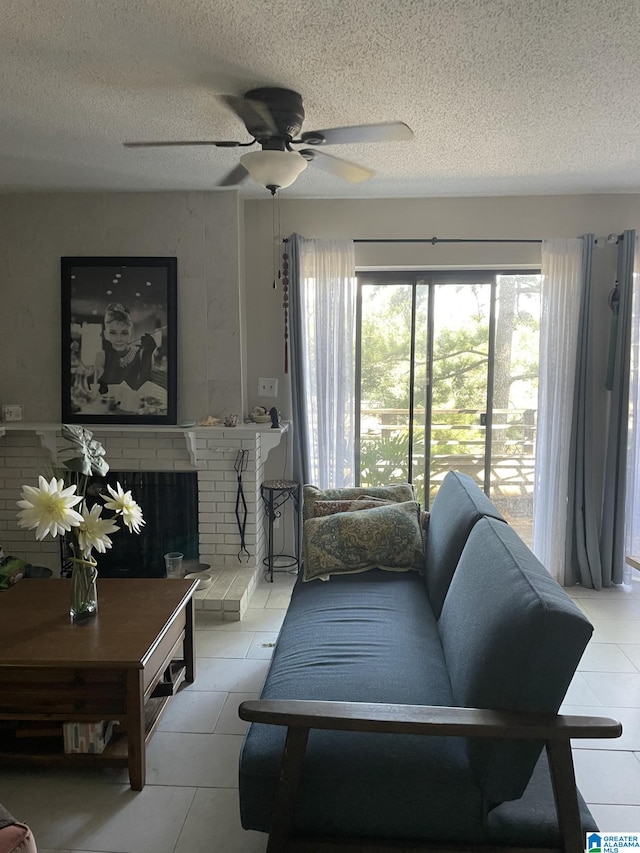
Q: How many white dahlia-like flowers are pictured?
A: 3